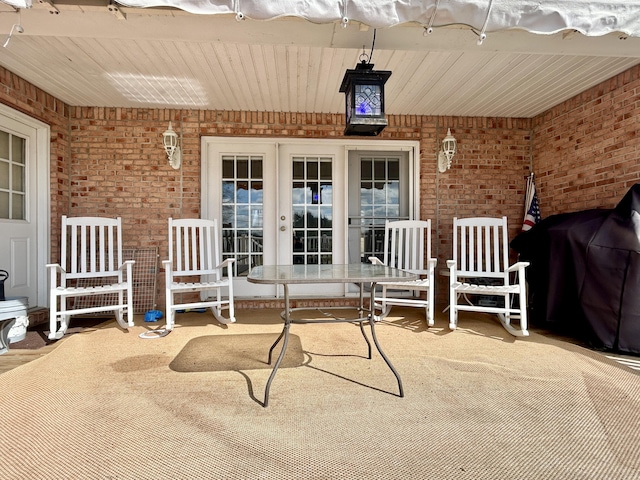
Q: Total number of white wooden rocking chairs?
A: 4